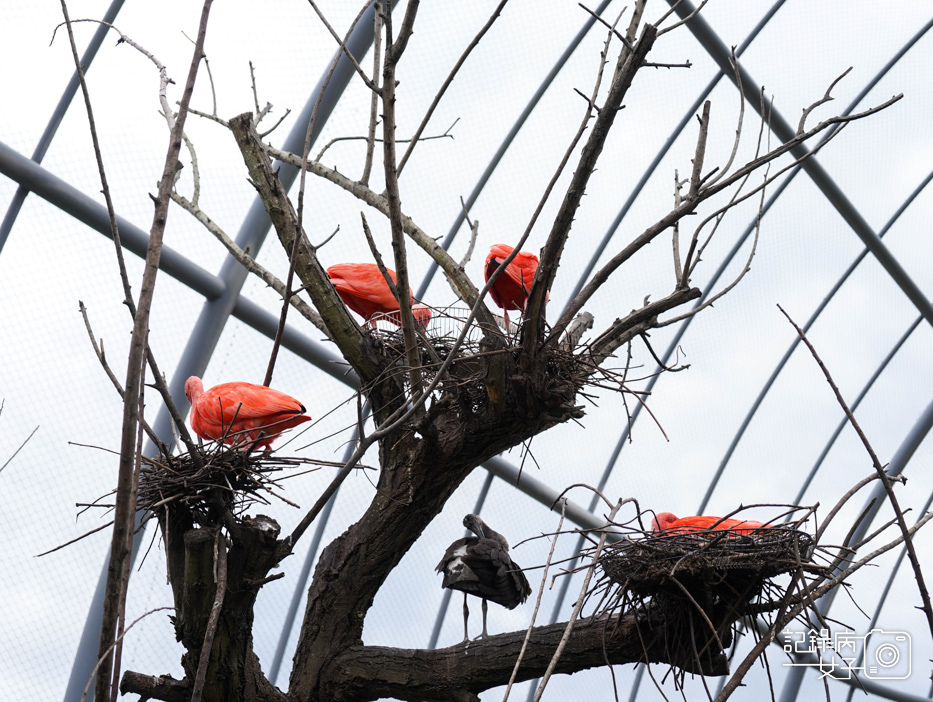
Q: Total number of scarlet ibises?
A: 4